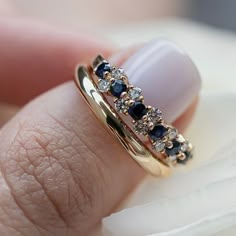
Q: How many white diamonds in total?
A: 10